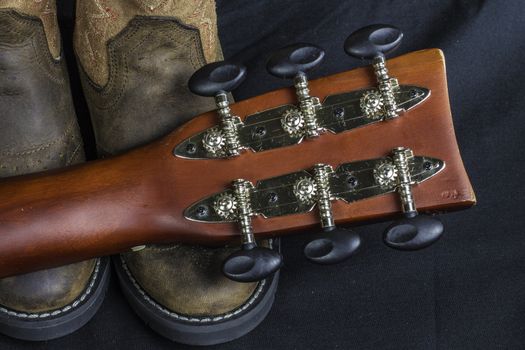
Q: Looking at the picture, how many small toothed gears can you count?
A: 6